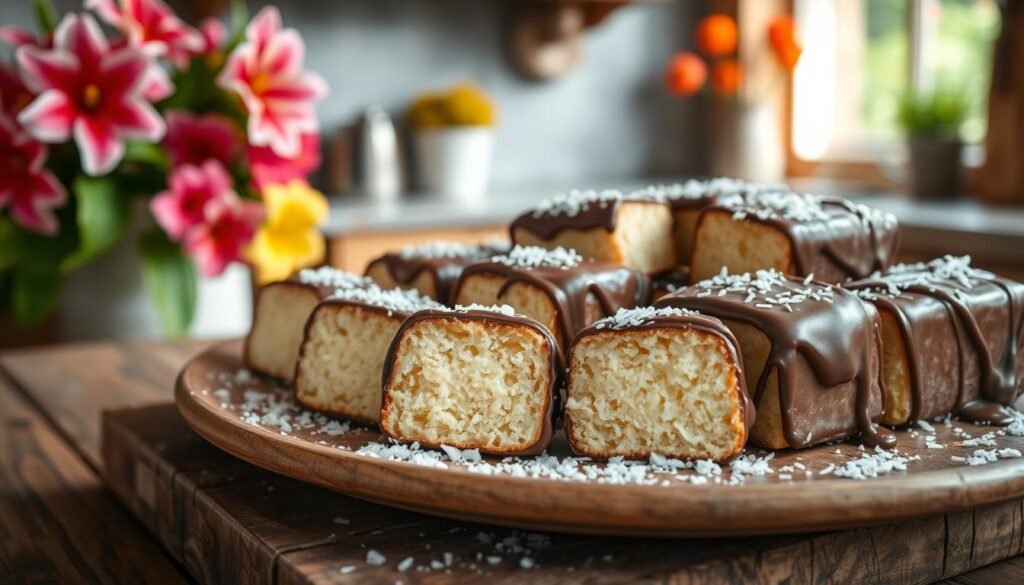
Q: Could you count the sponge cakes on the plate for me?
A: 11